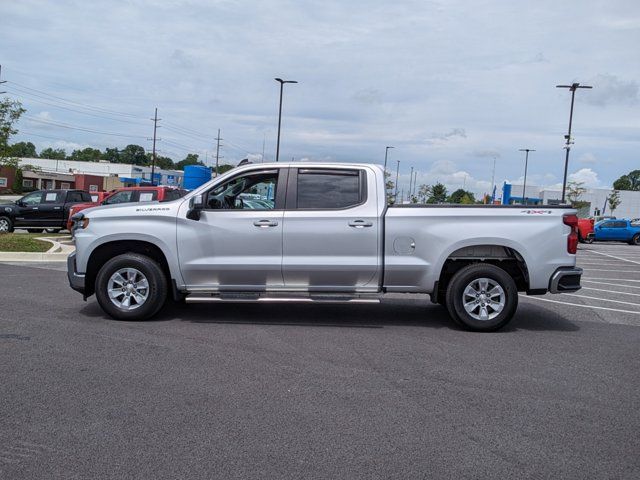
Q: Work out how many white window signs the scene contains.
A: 3